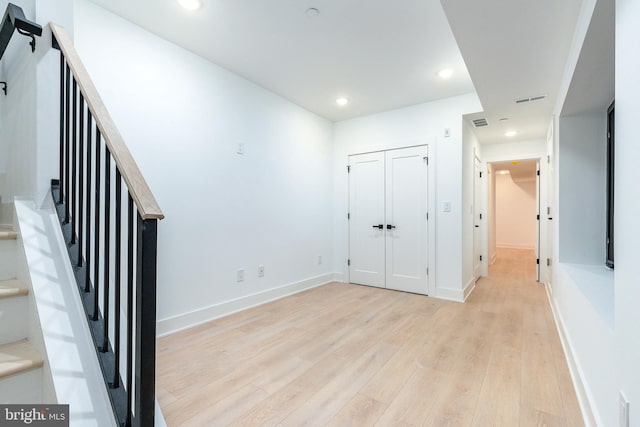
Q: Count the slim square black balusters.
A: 9